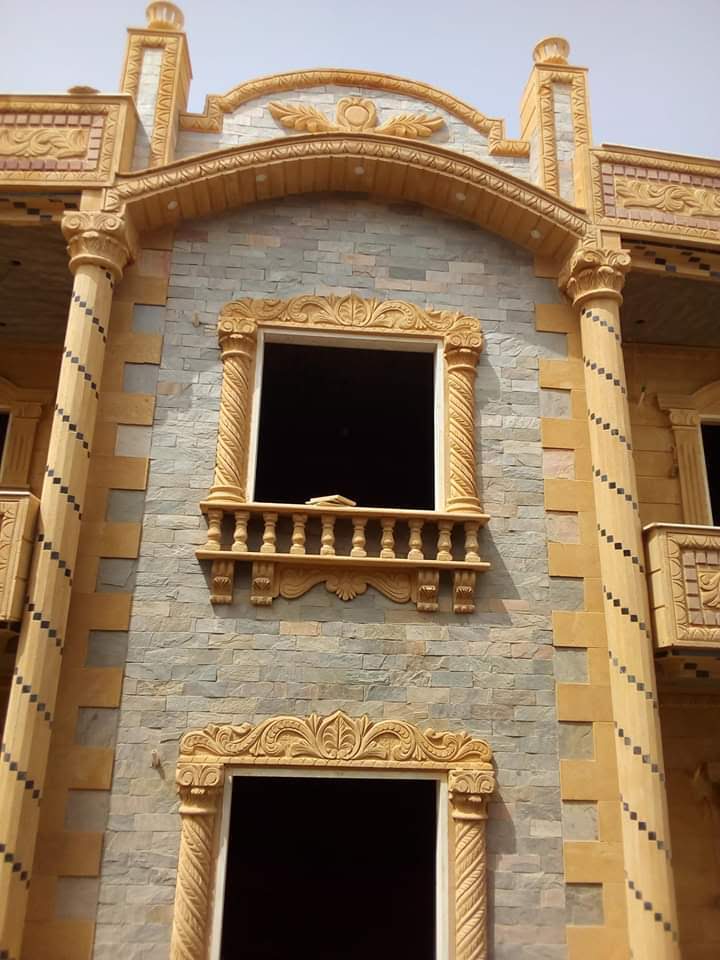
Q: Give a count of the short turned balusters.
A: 10